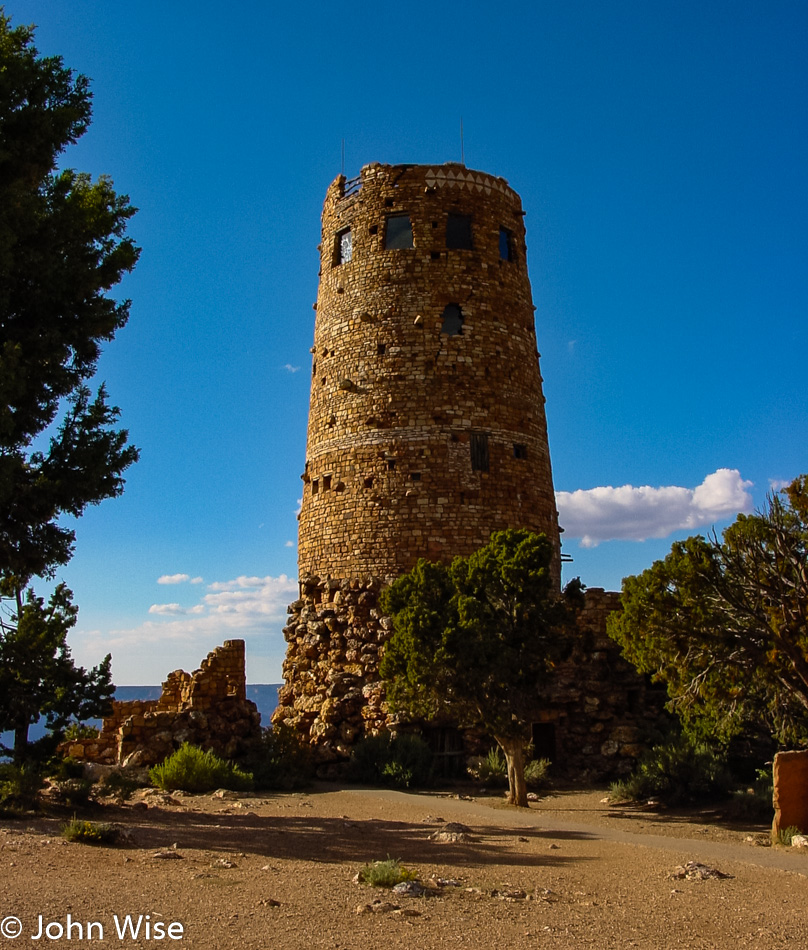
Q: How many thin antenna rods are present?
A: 2